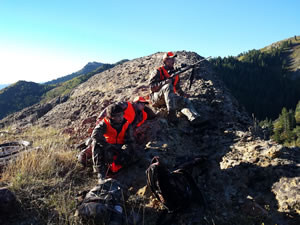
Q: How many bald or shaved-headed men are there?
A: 0